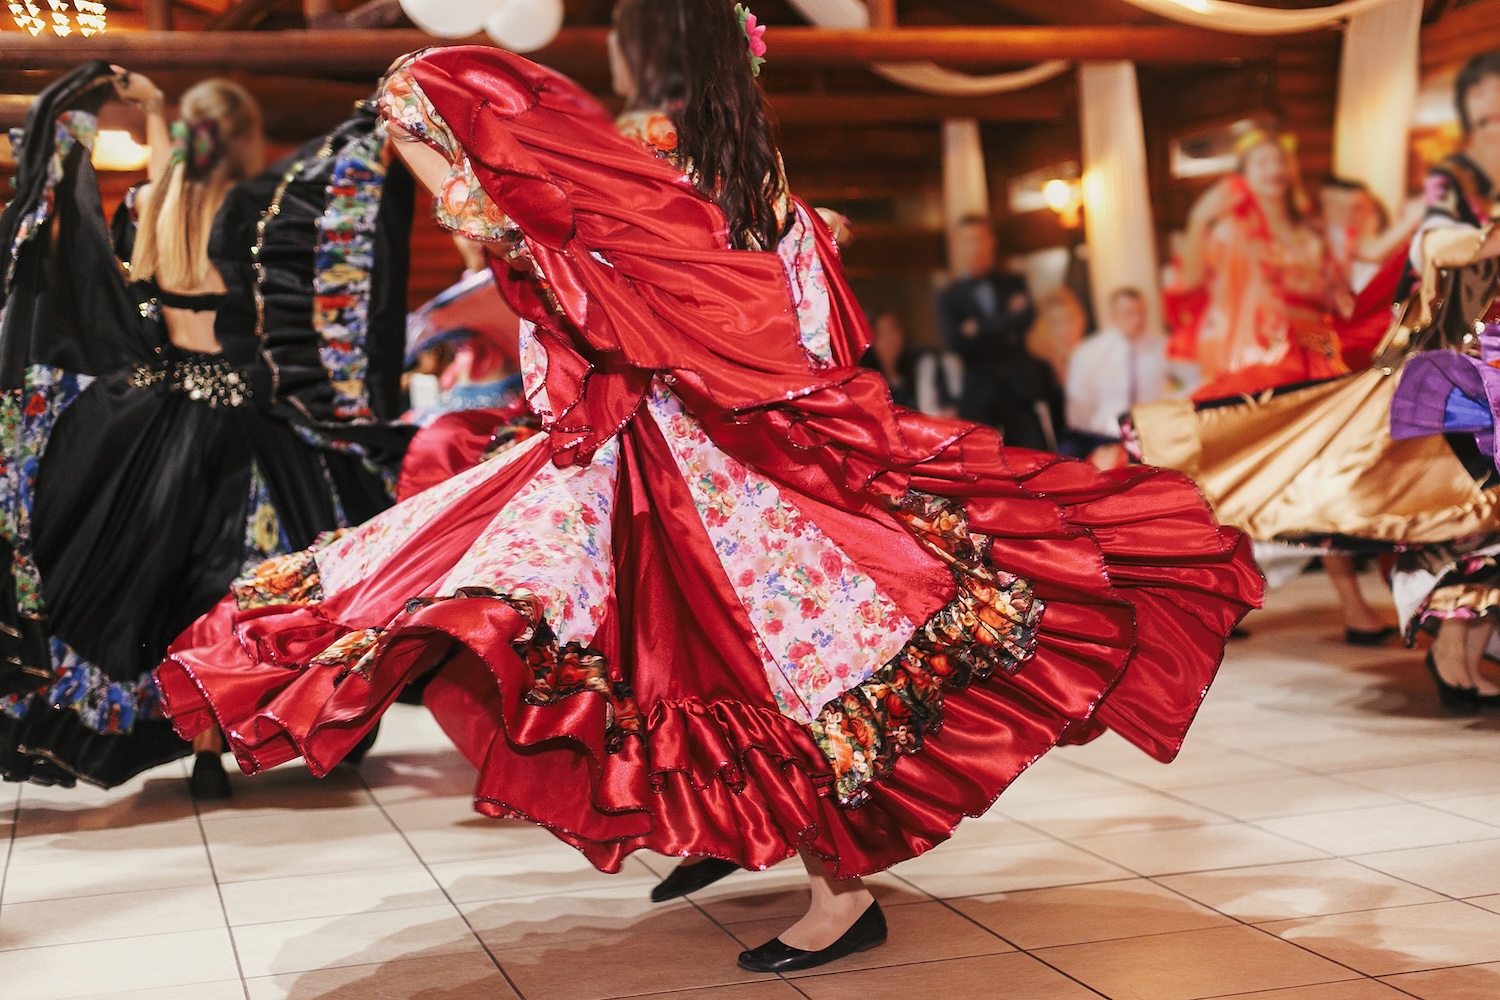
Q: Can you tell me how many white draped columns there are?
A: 3